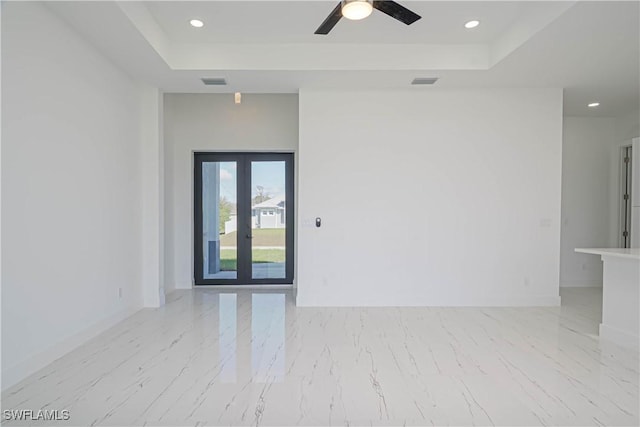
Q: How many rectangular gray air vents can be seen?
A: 2